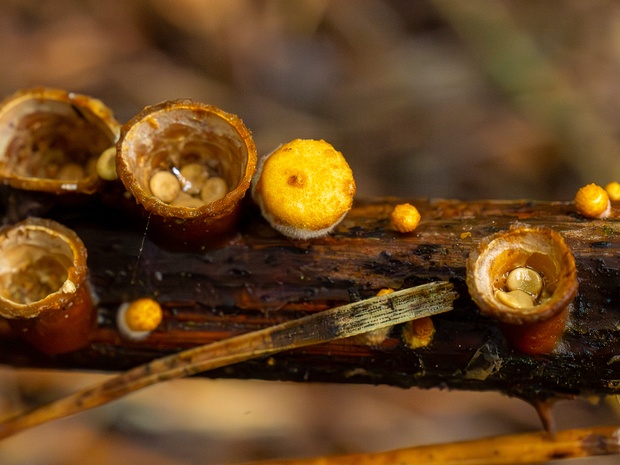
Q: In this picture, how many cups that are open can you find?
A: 4